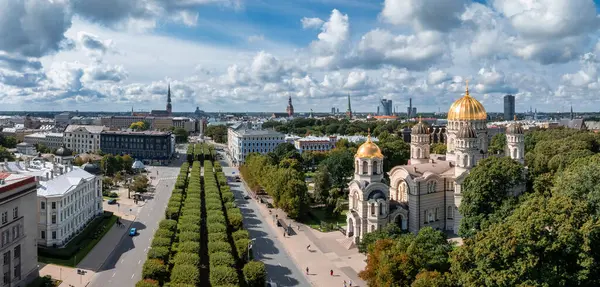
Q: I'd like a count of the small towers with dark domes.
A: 3